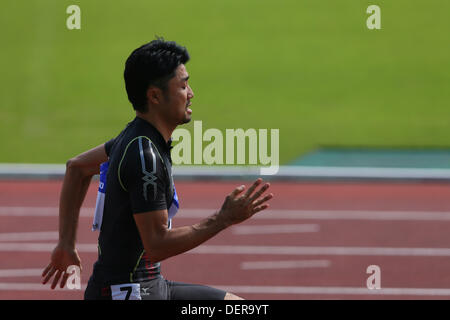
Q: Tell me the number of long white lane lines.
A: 3